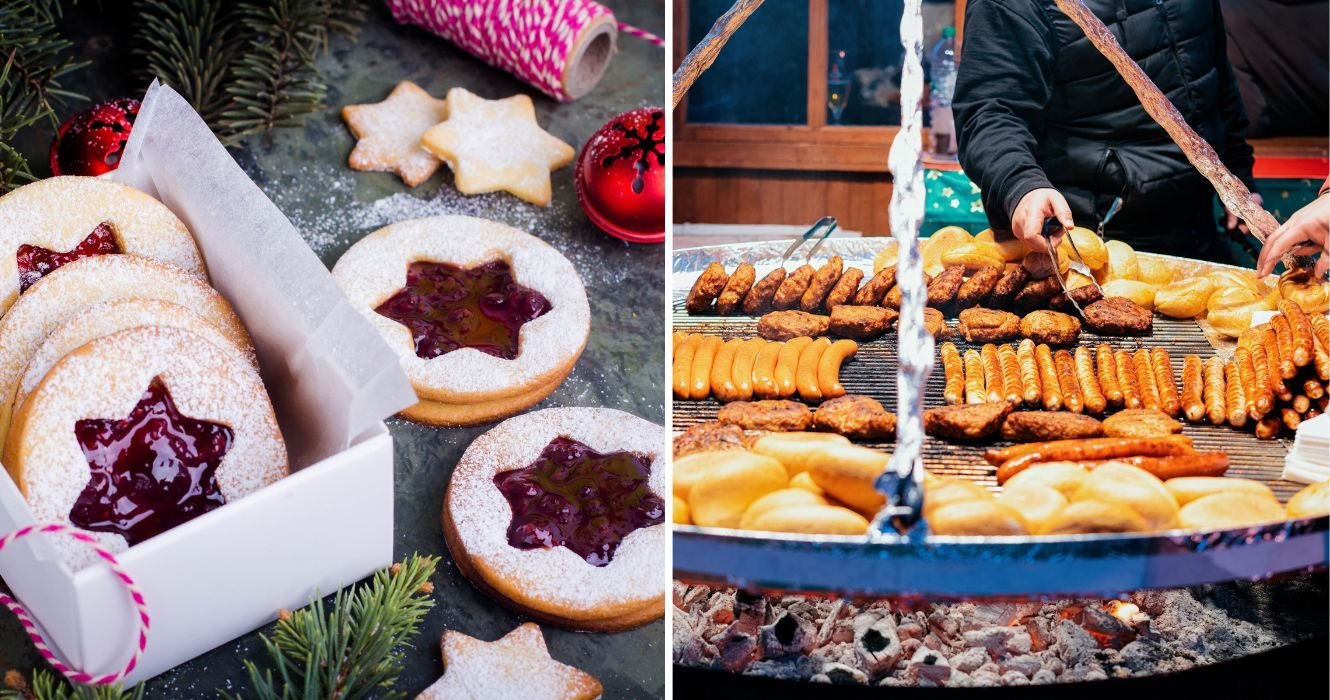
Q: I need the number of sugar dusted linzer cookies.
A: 6